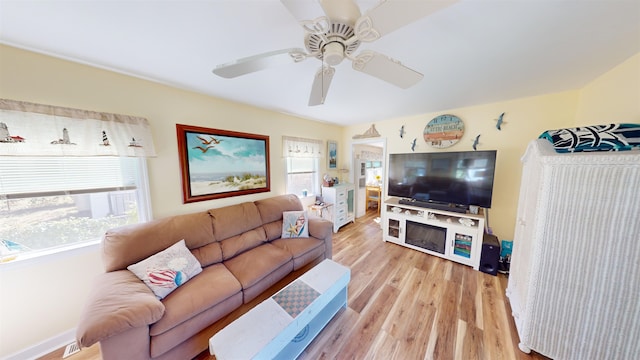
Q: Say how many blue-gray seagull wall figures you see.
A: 4